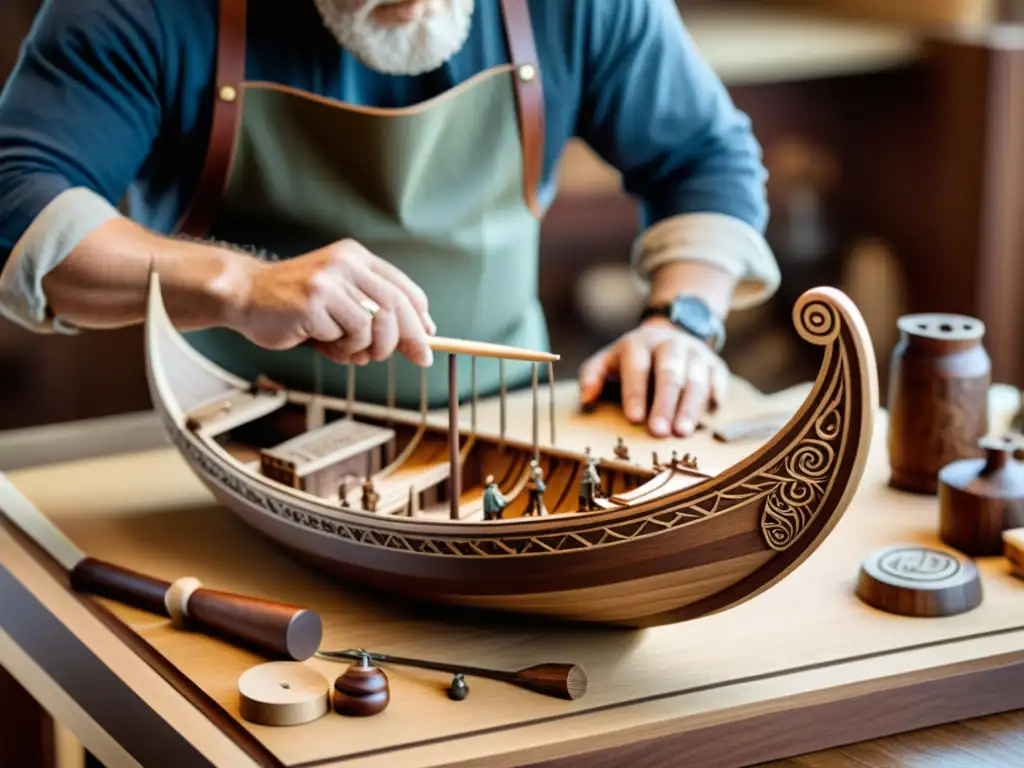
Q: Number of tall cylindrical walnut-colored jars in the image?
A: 1